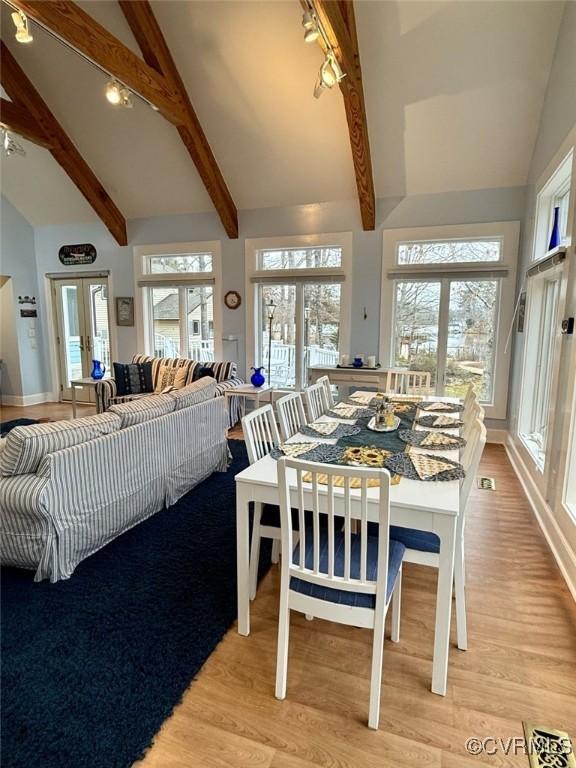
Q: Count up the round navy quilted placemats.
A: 8